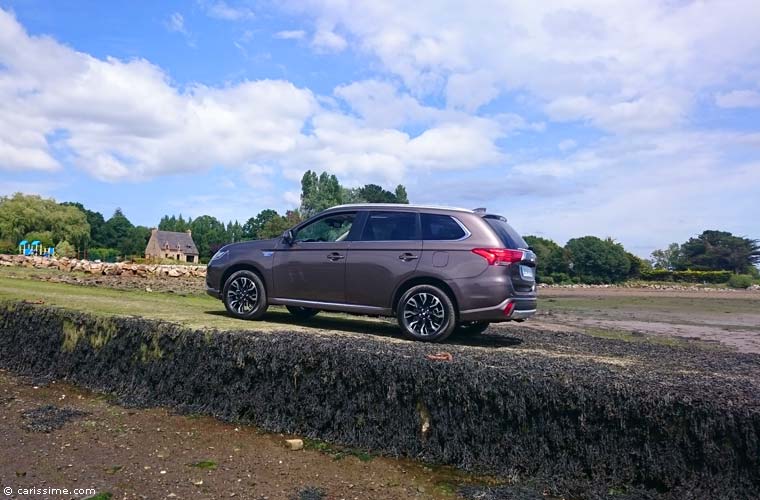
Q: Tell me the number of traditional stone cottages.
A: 1